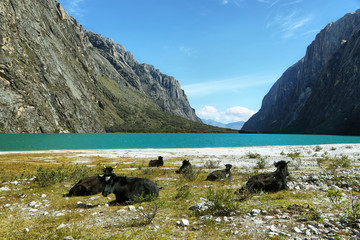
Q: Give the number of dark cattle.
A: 6